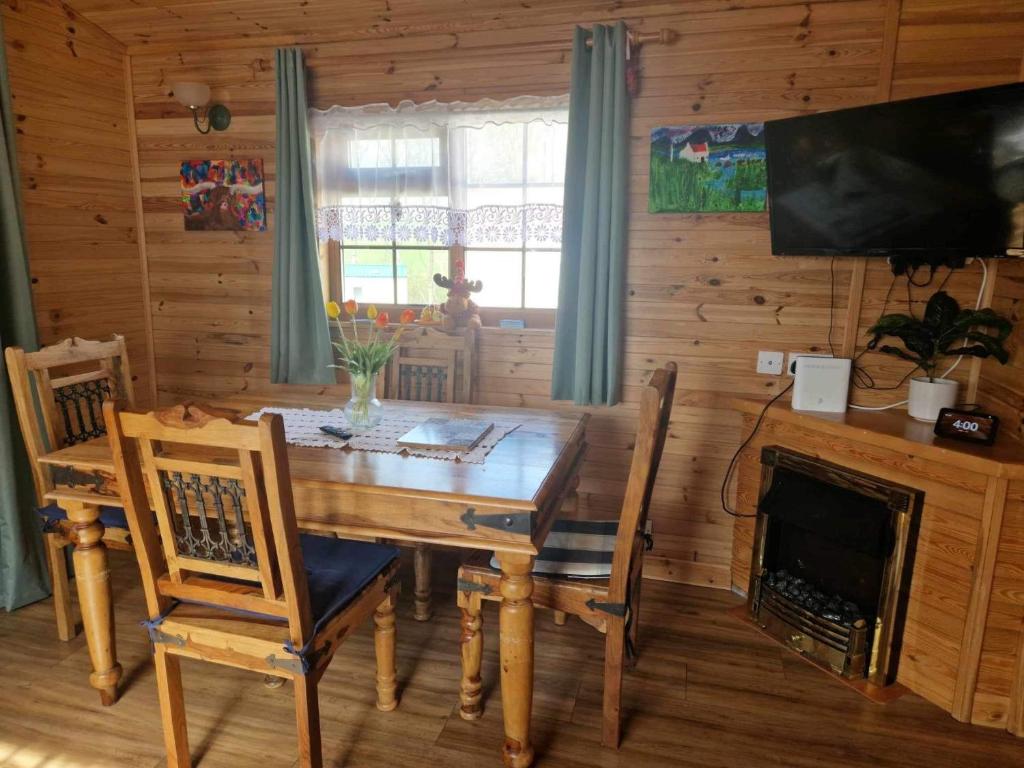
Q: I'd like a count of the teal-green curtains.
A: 3